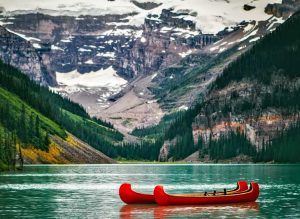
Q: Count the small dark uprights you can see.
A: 3